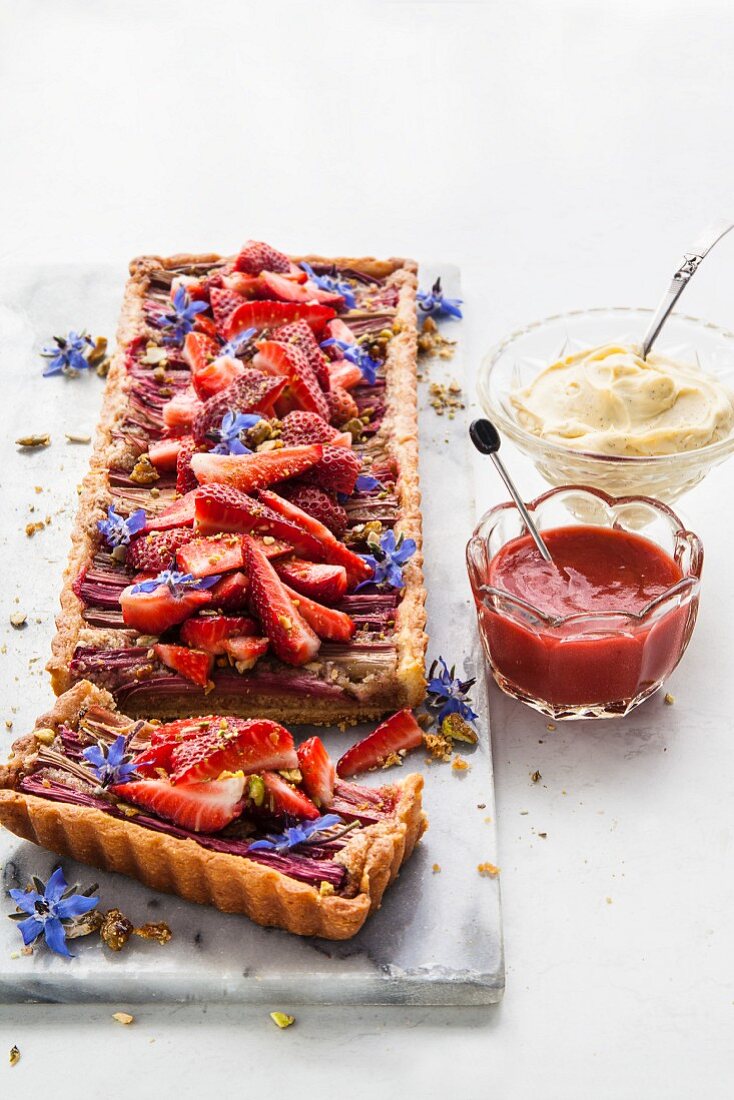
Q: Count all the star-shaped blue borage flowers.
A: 15